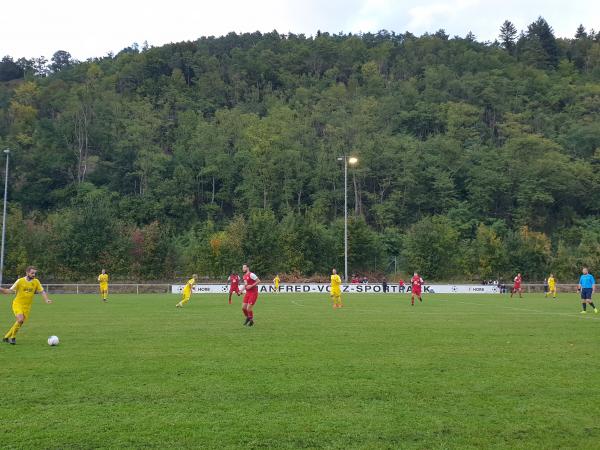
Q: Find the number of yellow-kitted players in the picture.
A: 6